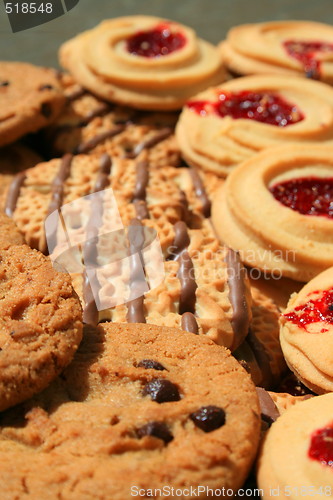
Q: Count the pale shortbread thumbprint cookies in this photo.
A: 6